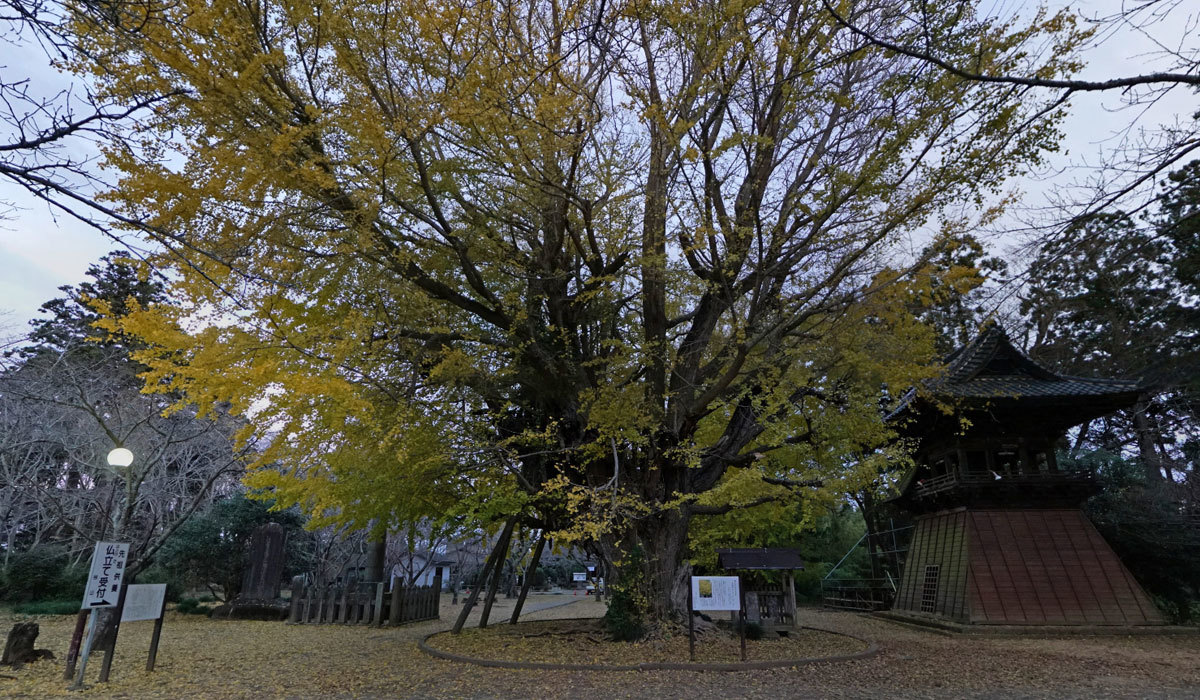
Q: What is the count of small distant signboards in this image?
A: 2